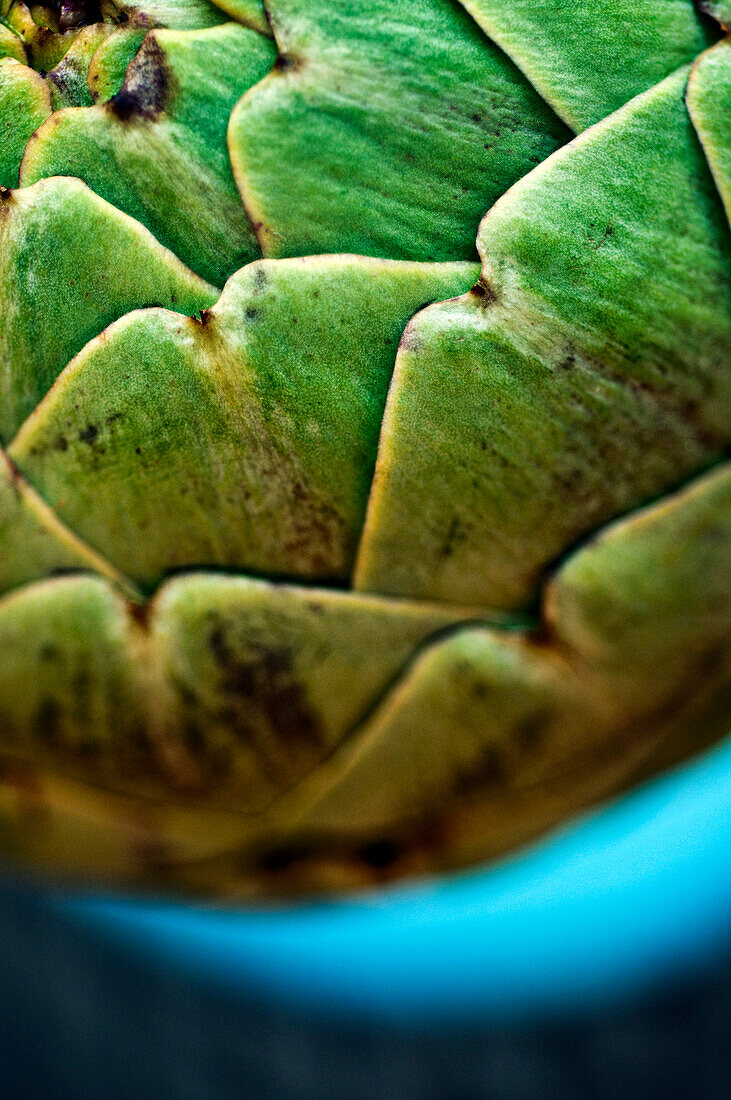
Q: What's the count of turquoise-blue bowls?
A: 1